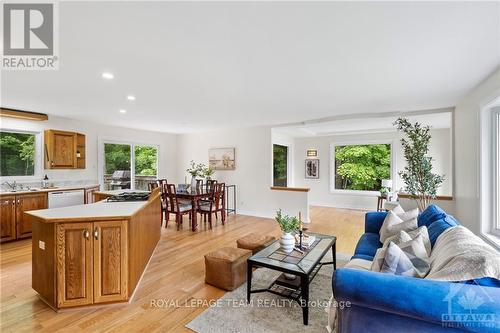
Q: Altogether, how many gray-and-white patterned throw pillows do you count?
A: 2